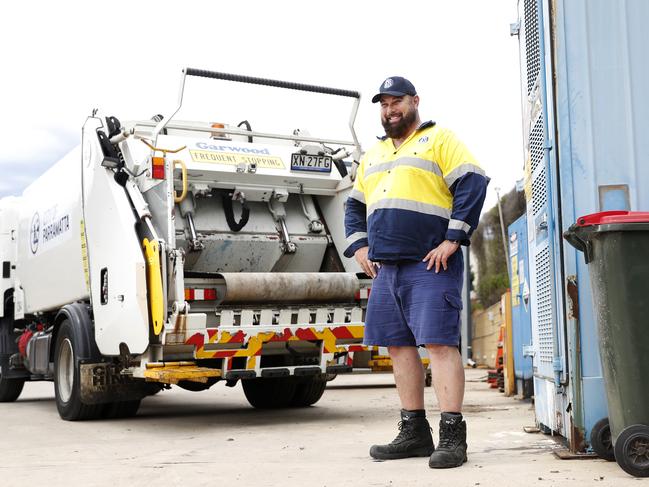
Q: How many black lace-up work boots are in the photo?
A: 2